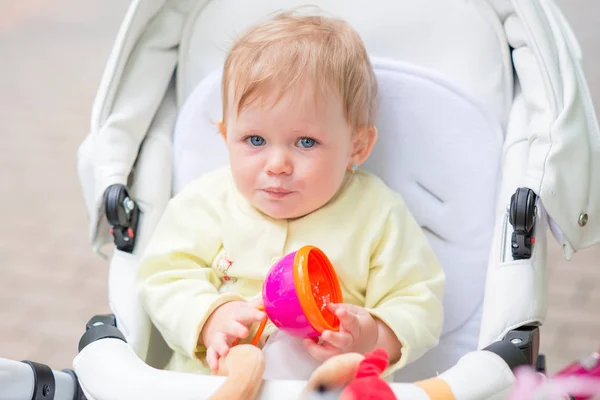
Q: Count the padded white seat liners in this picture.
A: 1